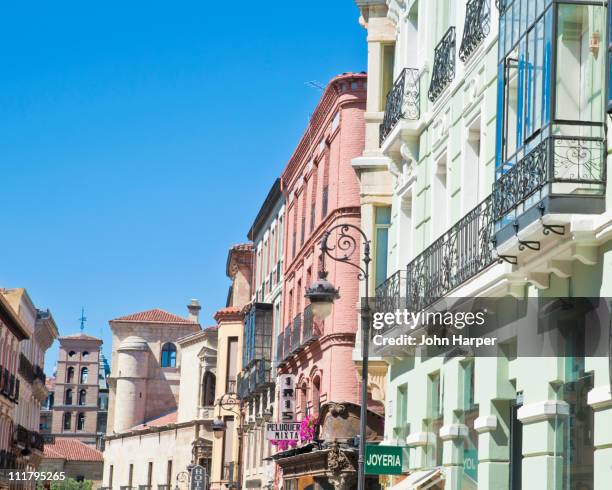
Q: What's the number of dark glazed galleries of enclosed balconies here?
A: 2